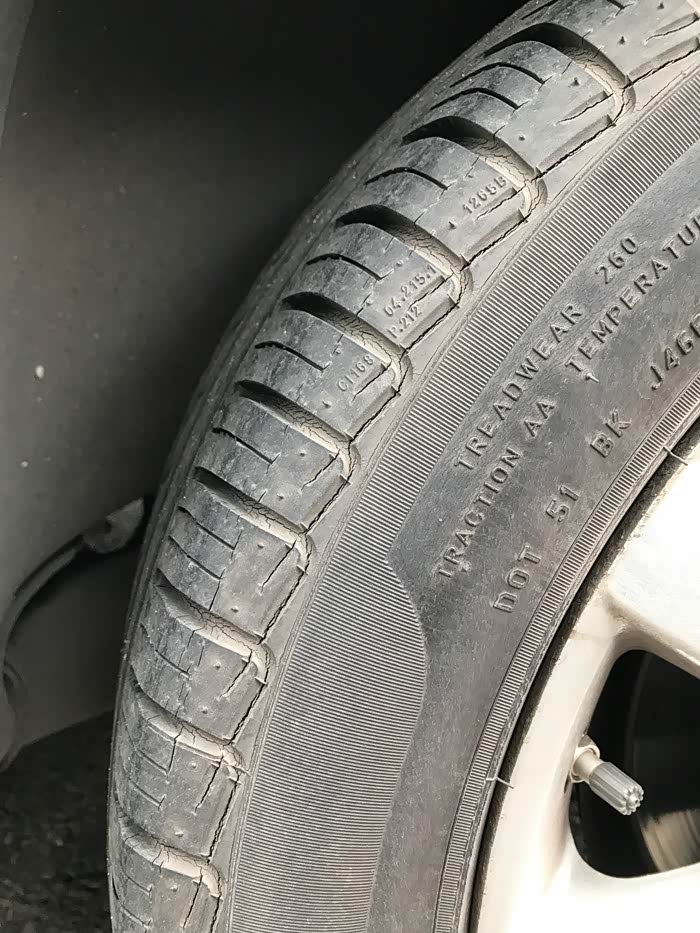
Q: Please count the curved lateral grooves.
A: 9